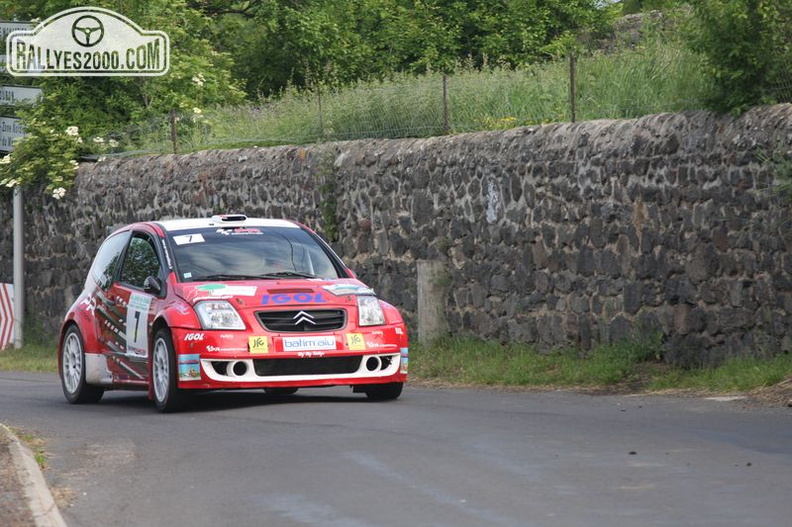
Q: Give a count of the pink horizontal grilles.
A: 0